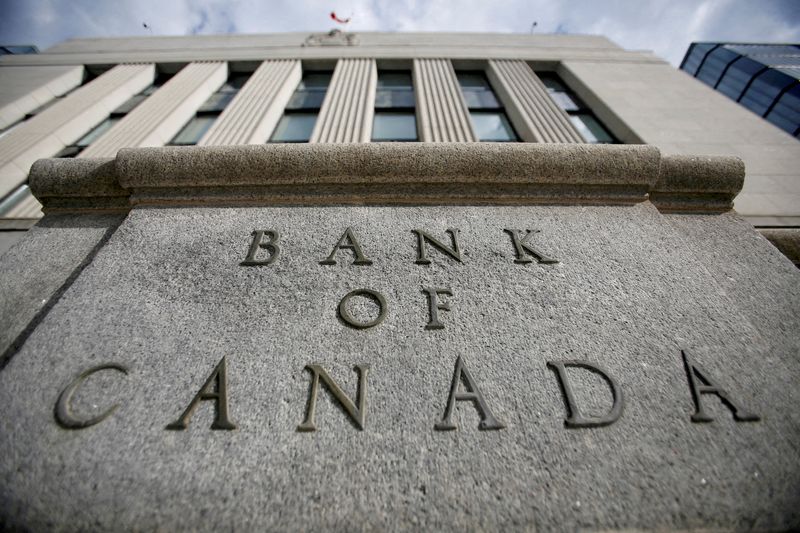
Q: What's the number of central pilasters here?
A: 6